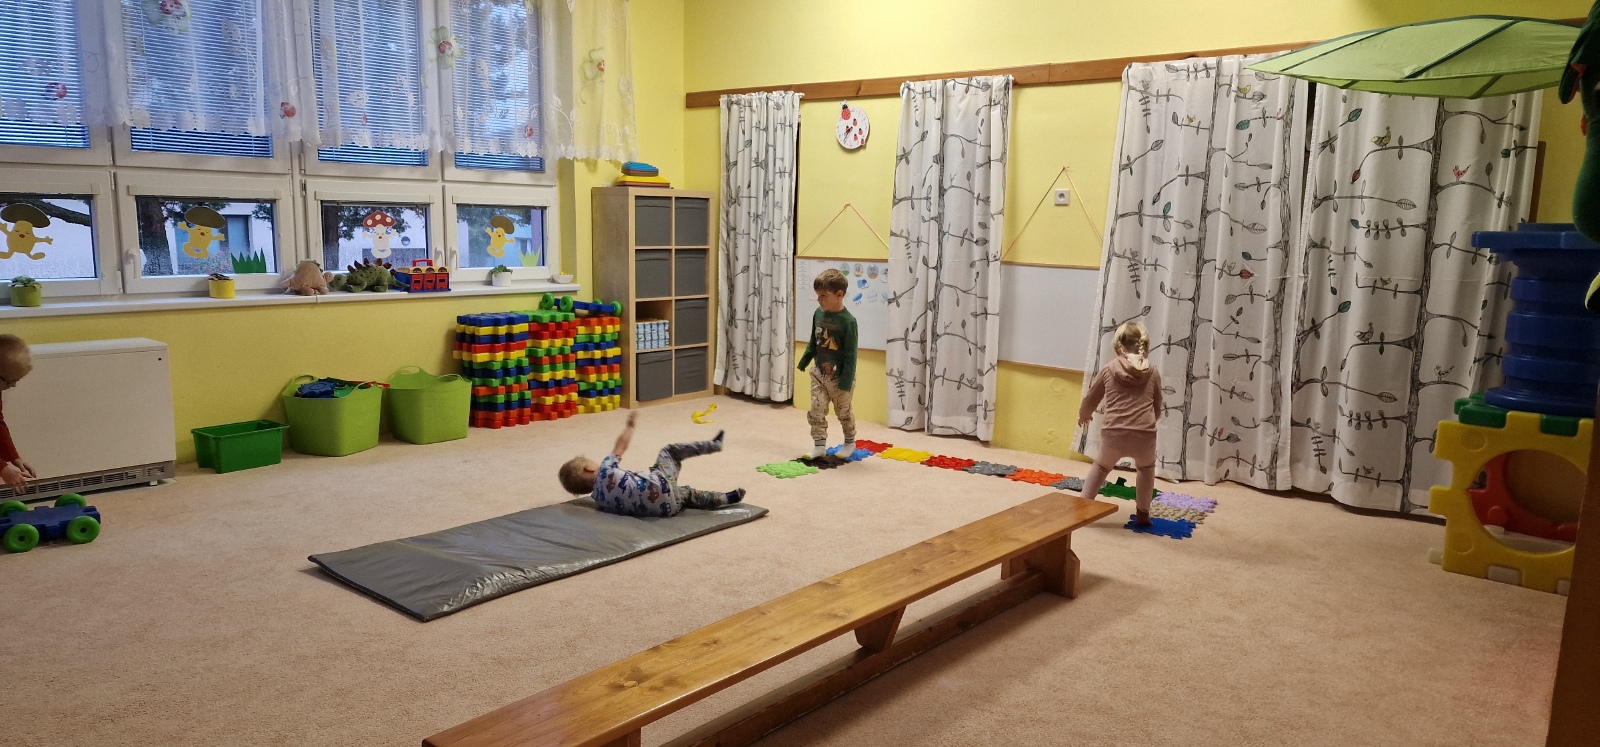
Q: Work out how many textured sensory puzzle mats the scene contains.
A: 13